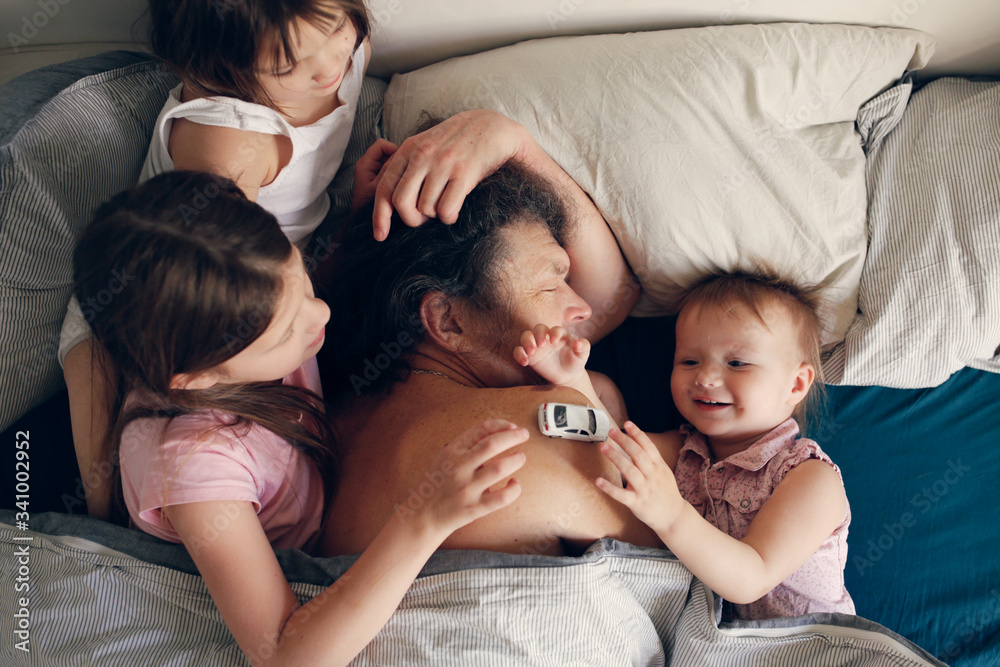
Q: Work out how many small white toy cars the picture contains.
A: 1